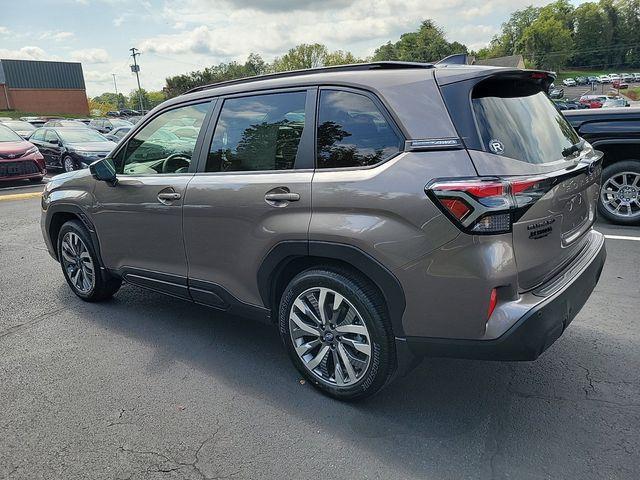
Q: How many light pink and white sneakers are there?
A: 0